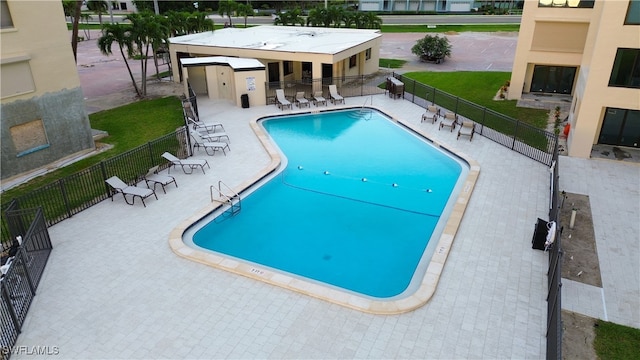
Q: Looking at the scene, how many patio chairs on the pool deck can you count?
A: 13